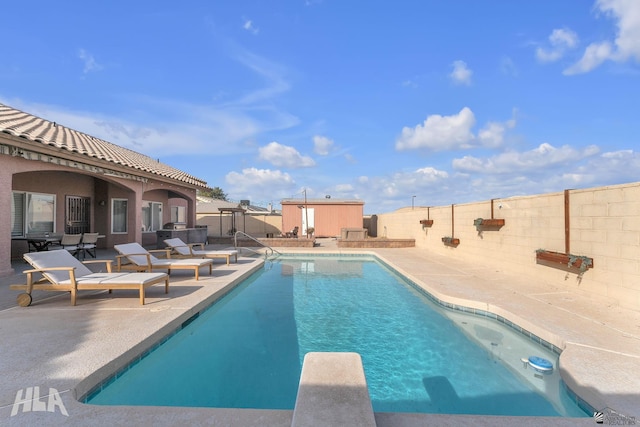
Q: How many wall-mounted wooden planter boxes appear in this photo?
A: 4